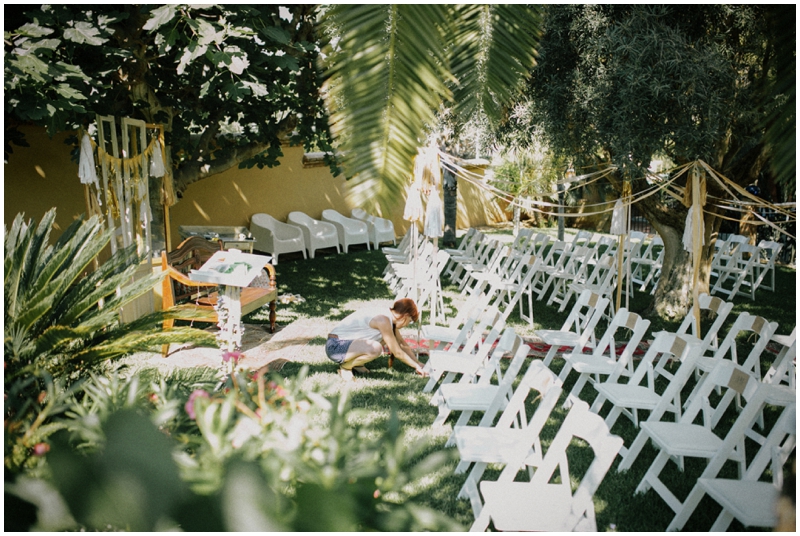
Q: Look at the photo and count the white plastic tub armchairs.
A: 4